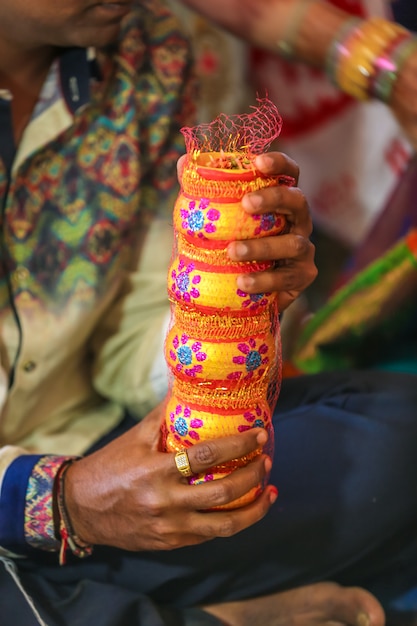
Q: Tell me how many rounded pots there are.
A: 5